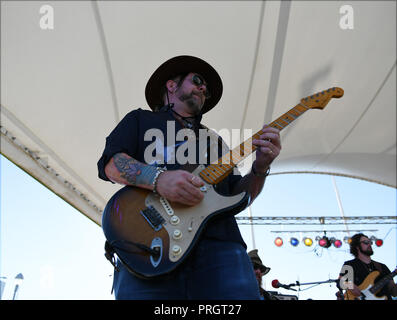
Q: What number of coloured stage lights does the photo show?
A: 7